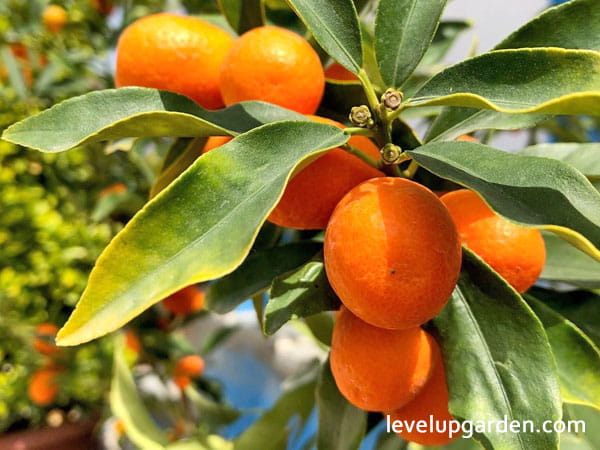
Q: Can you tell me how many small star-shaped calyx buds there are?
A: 3